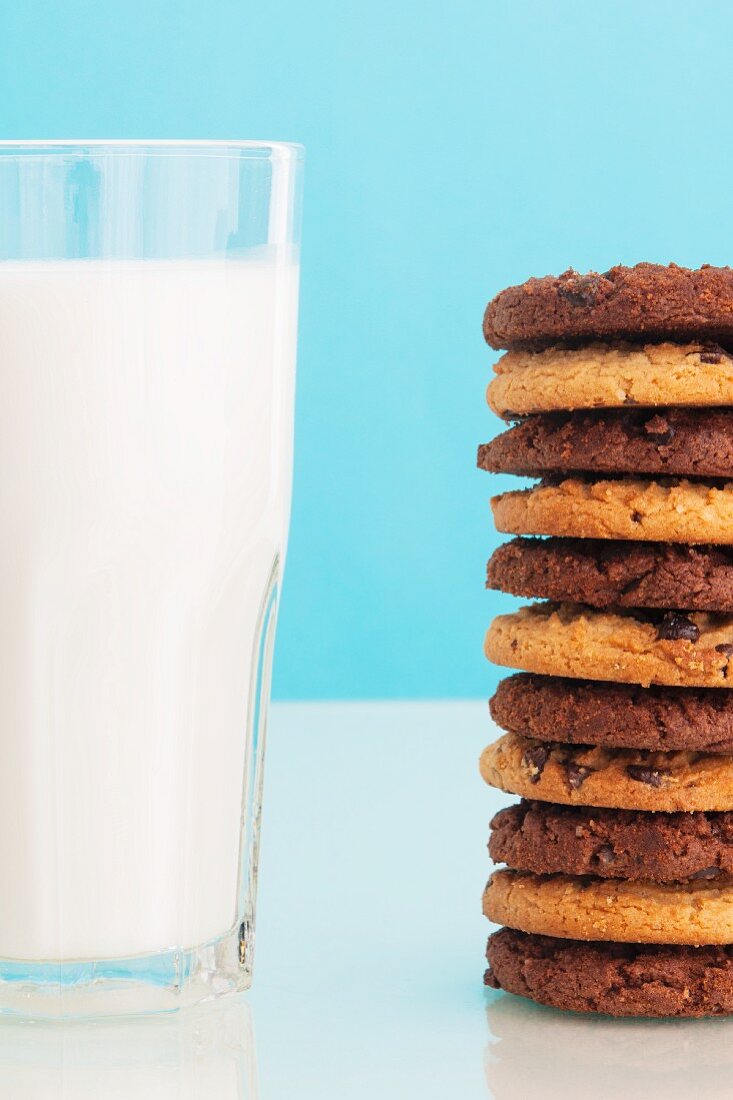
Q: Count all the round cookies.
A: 11